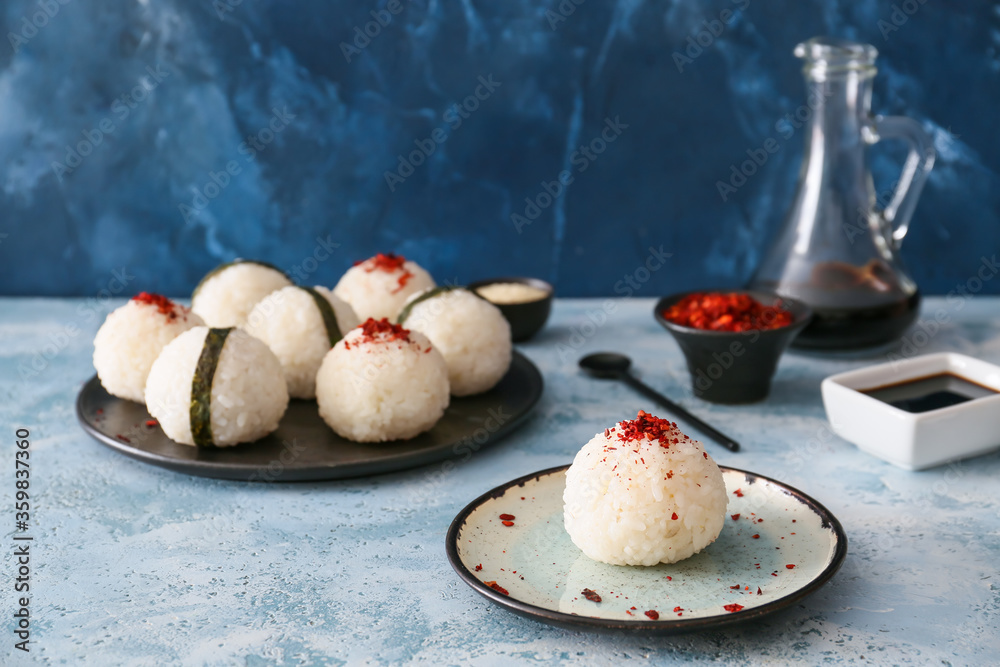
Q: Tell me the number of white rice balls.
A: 8